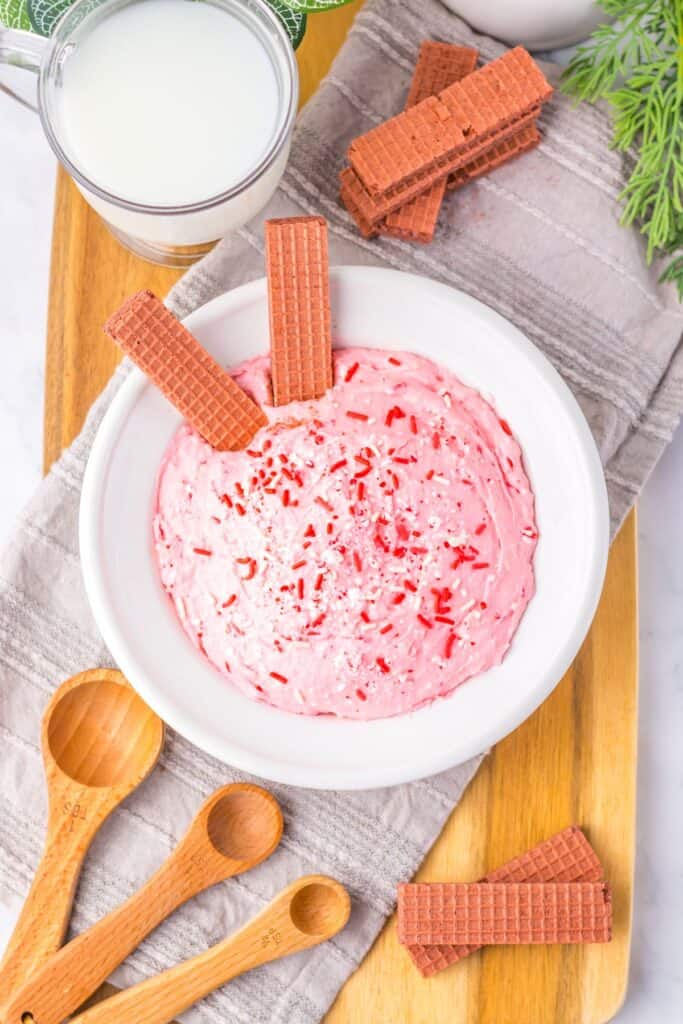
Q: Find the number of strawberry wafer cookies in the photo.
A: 8